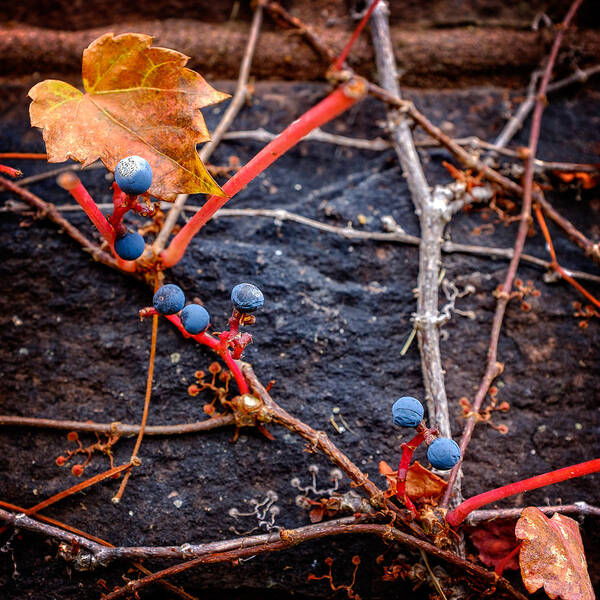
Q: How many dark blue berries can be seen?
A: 7